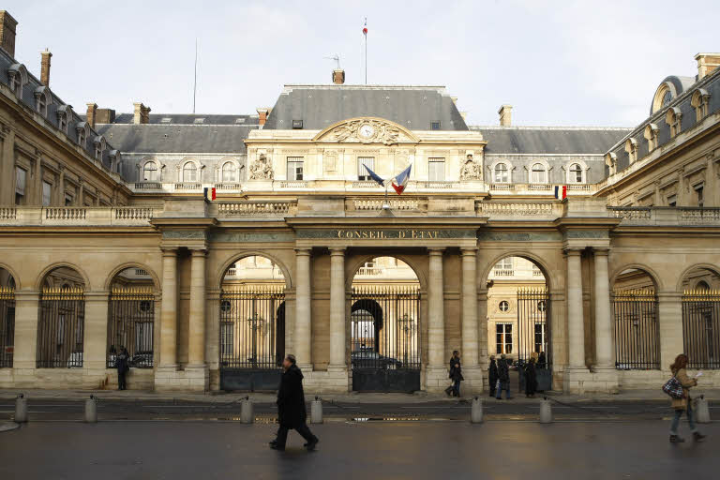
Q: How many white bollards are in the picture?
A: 7